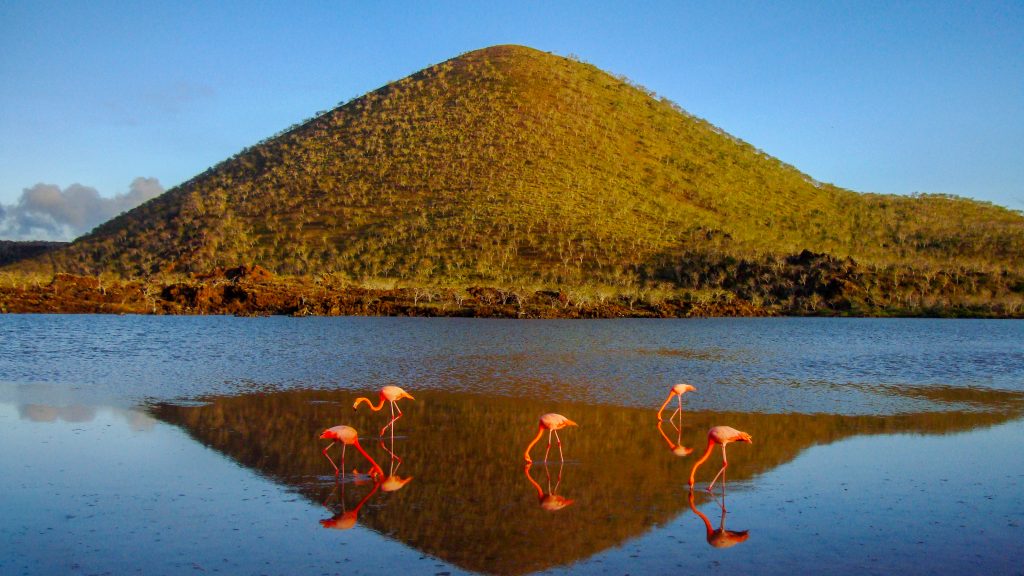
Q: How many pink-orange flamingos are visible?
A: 5